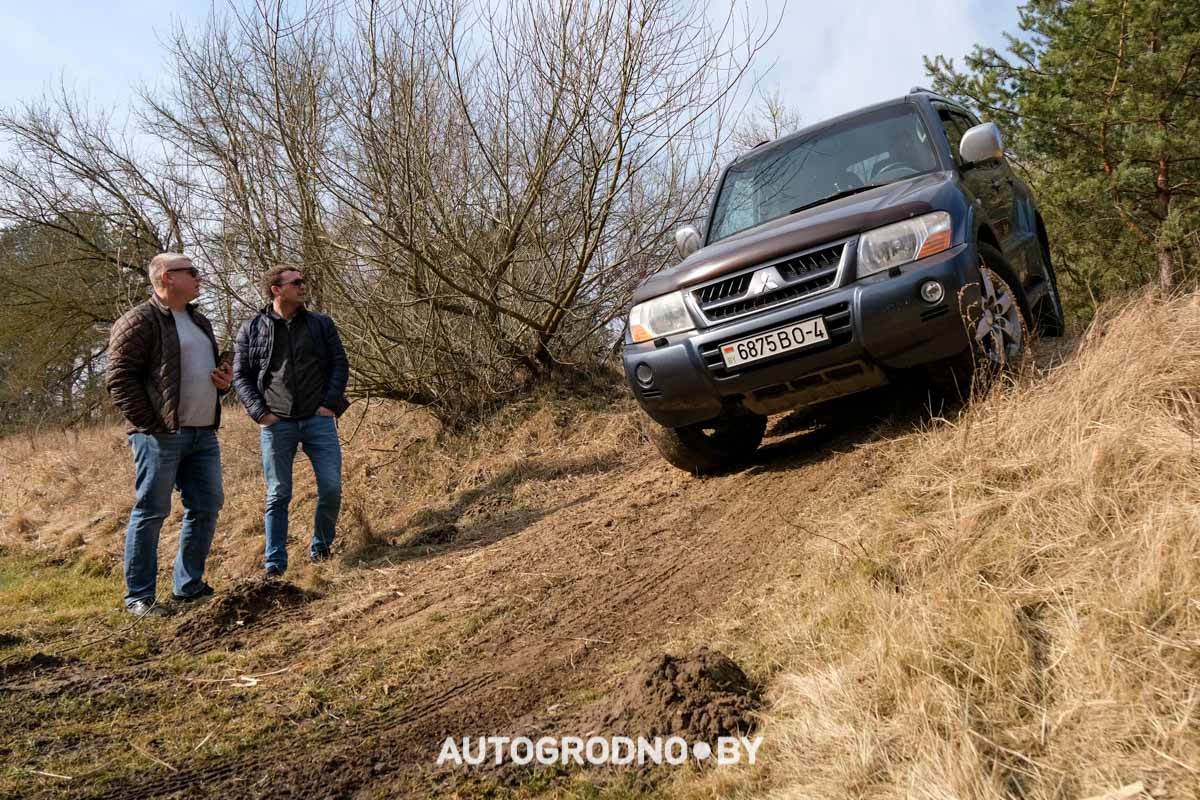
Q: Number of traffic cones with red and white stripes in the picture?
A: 0